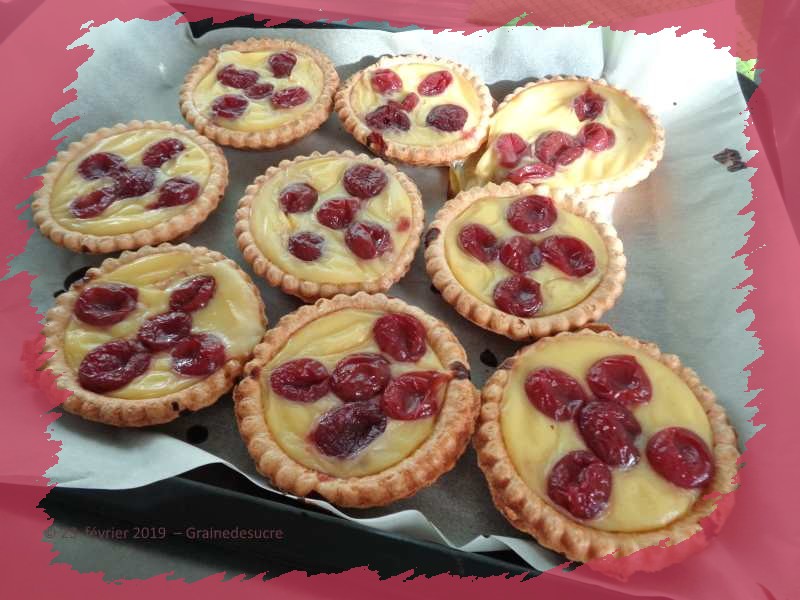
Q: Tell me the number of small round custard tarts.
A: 9